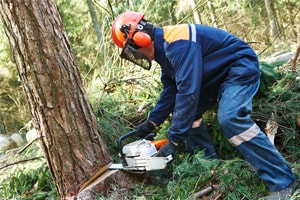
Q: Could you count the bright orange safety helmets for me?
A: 1